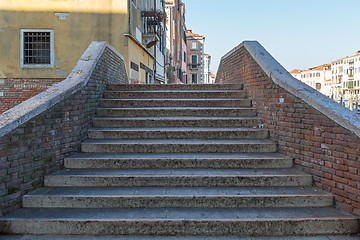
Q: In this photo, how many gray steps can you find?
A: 11